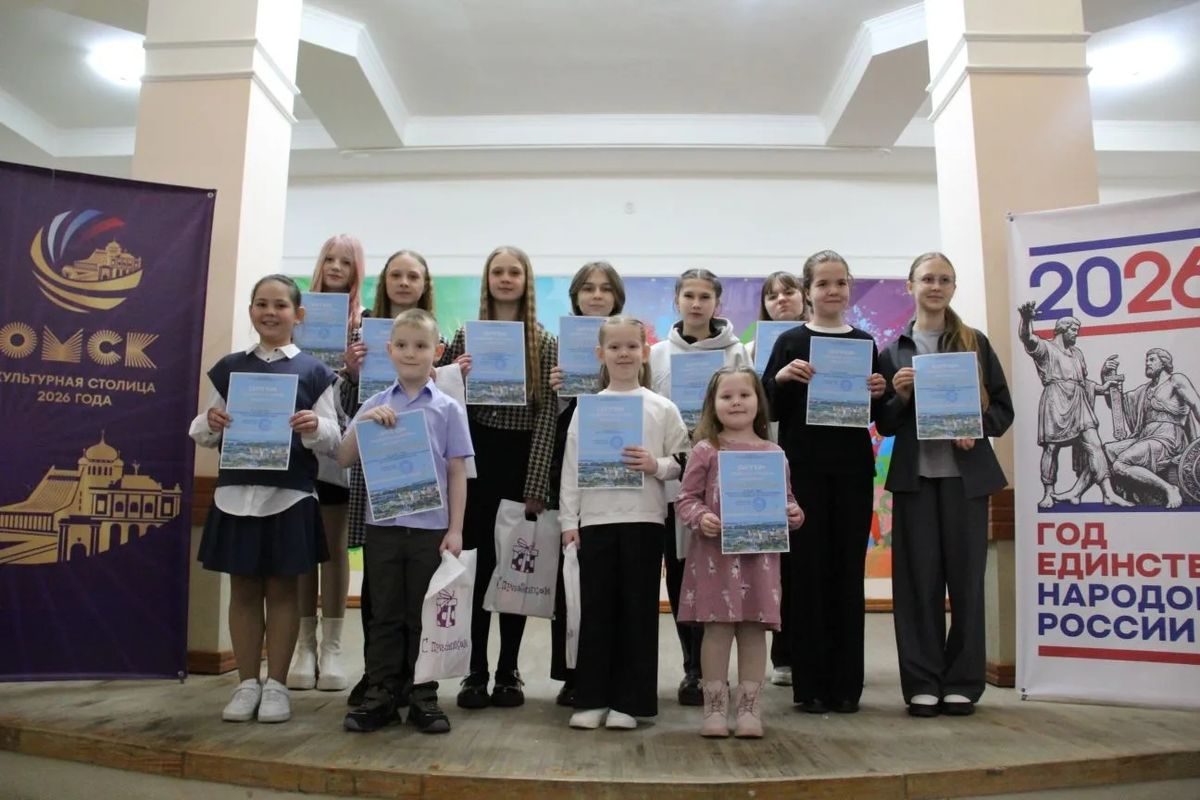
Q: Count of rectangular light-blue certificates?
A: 12